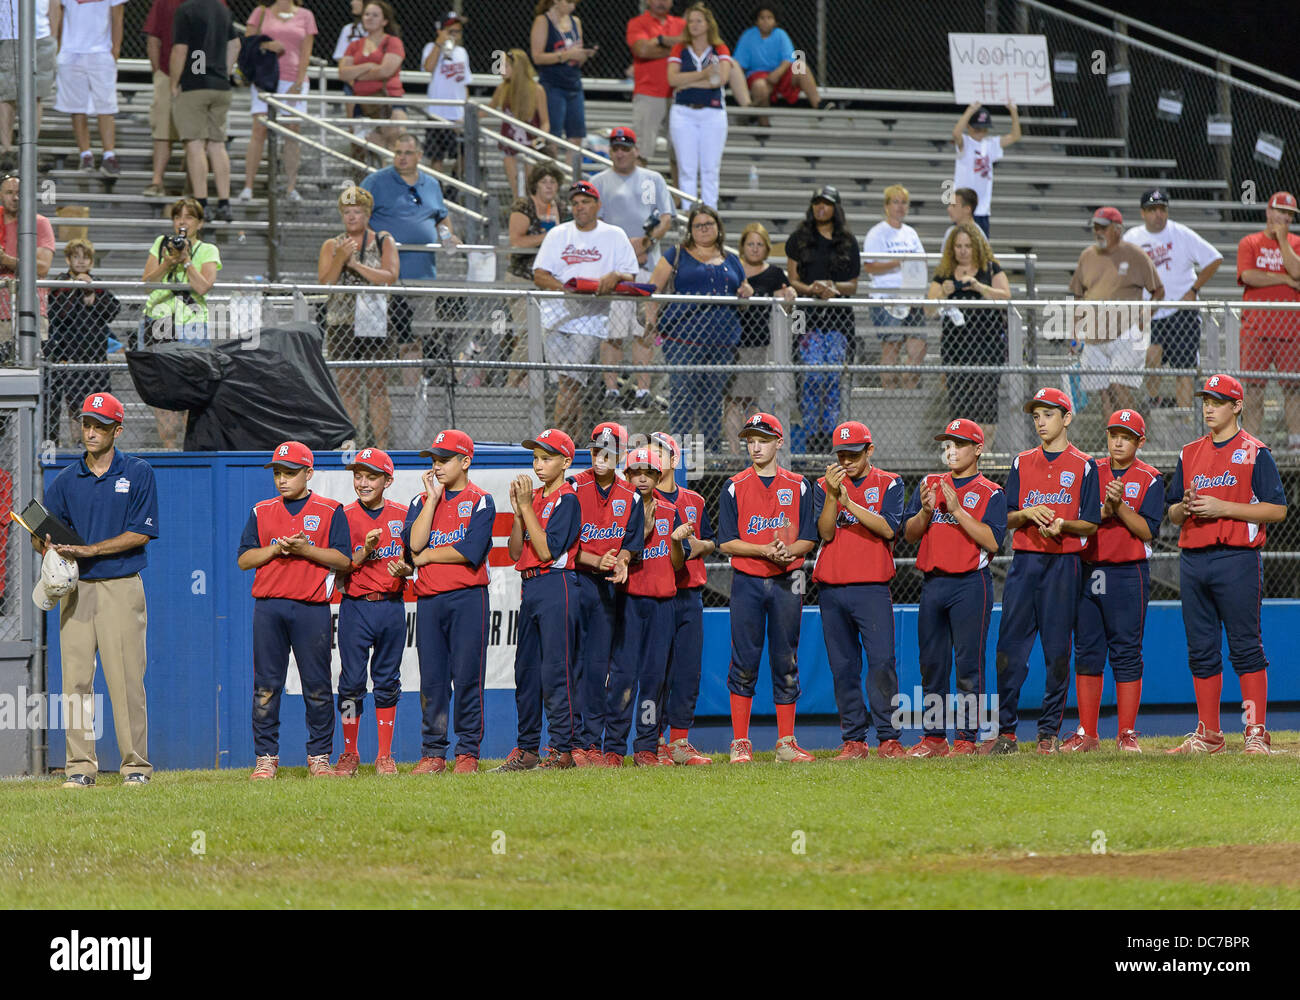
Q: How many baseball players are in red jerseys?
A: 13